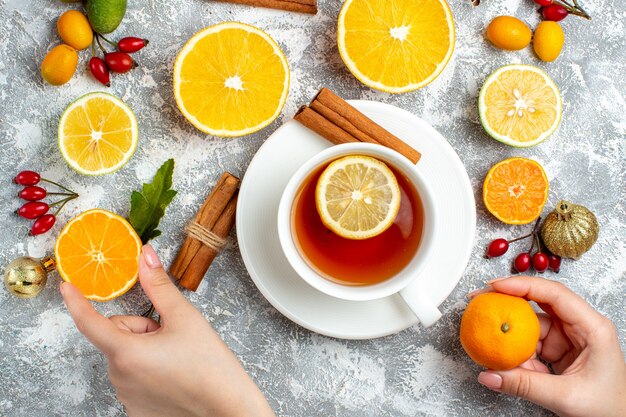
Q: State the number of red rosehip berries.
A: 13